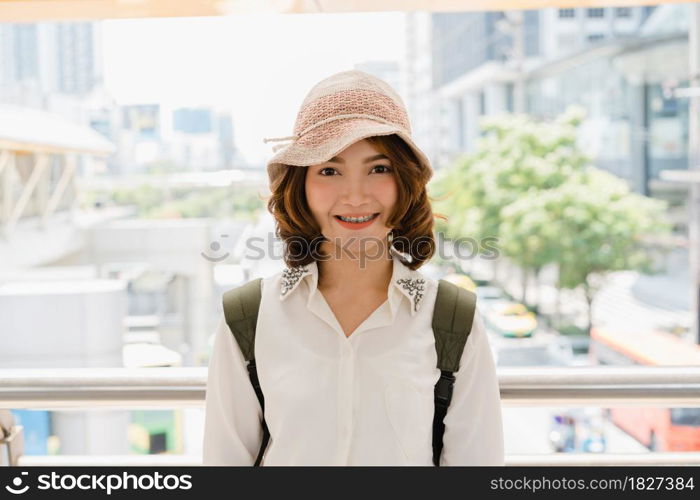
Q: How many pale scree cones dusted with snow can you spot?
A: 0